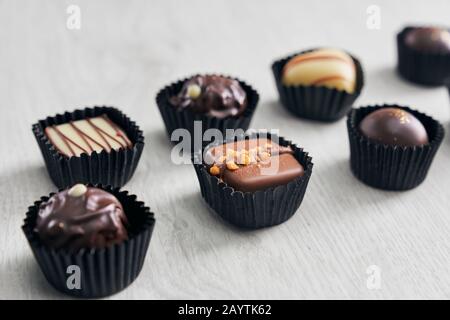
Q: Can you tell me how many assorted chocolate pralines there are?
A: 7